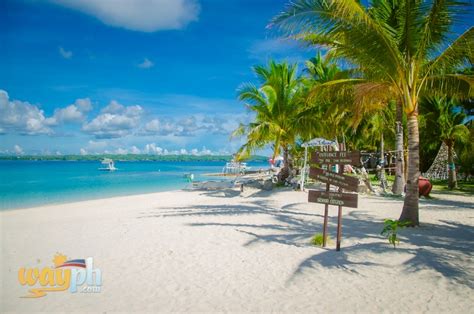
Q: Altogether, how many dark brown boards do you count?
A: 3